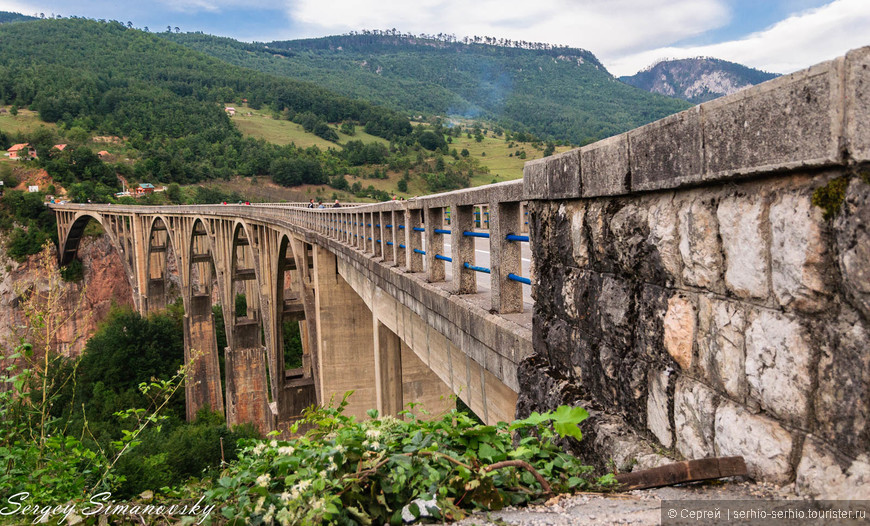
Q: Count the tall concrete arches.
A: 5